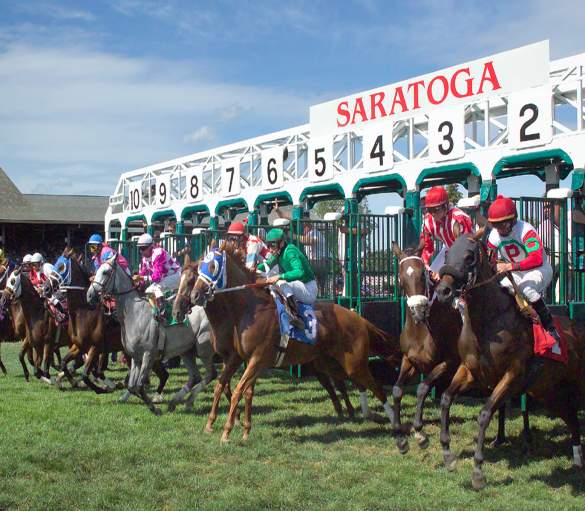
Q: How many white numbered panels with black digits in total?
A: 9